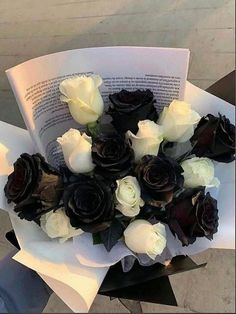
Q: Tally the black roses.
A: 7